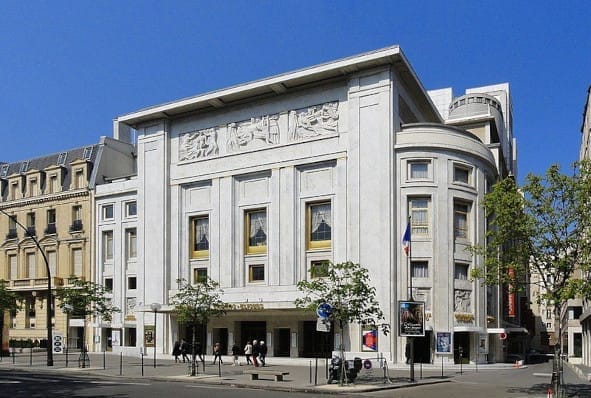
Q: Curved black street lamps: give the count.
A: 1